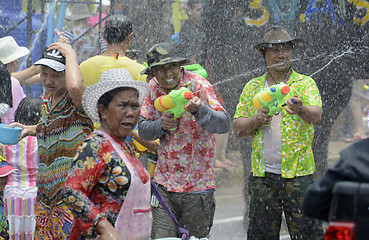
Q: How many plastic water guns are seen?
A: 2